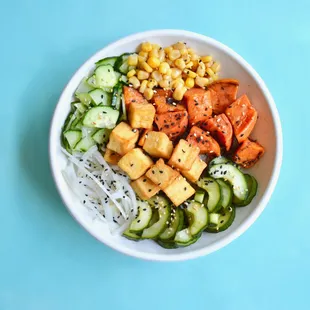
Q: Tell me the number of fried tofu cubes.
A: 10